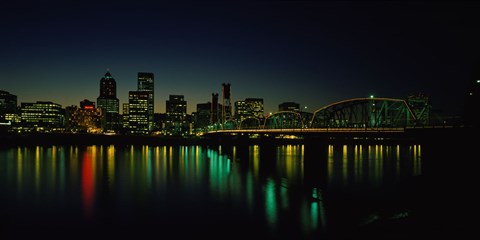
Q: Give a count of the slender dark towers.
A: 2